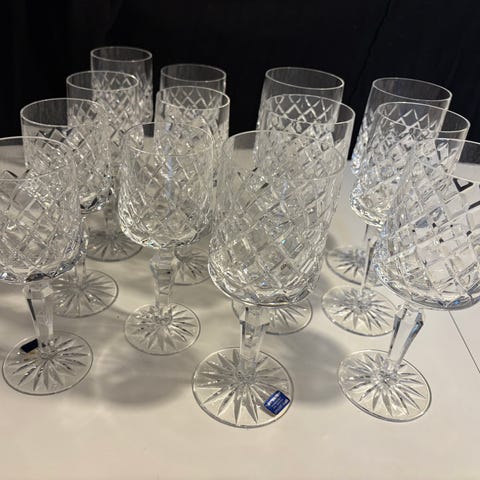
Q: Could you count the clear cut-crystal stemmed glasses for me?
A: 13